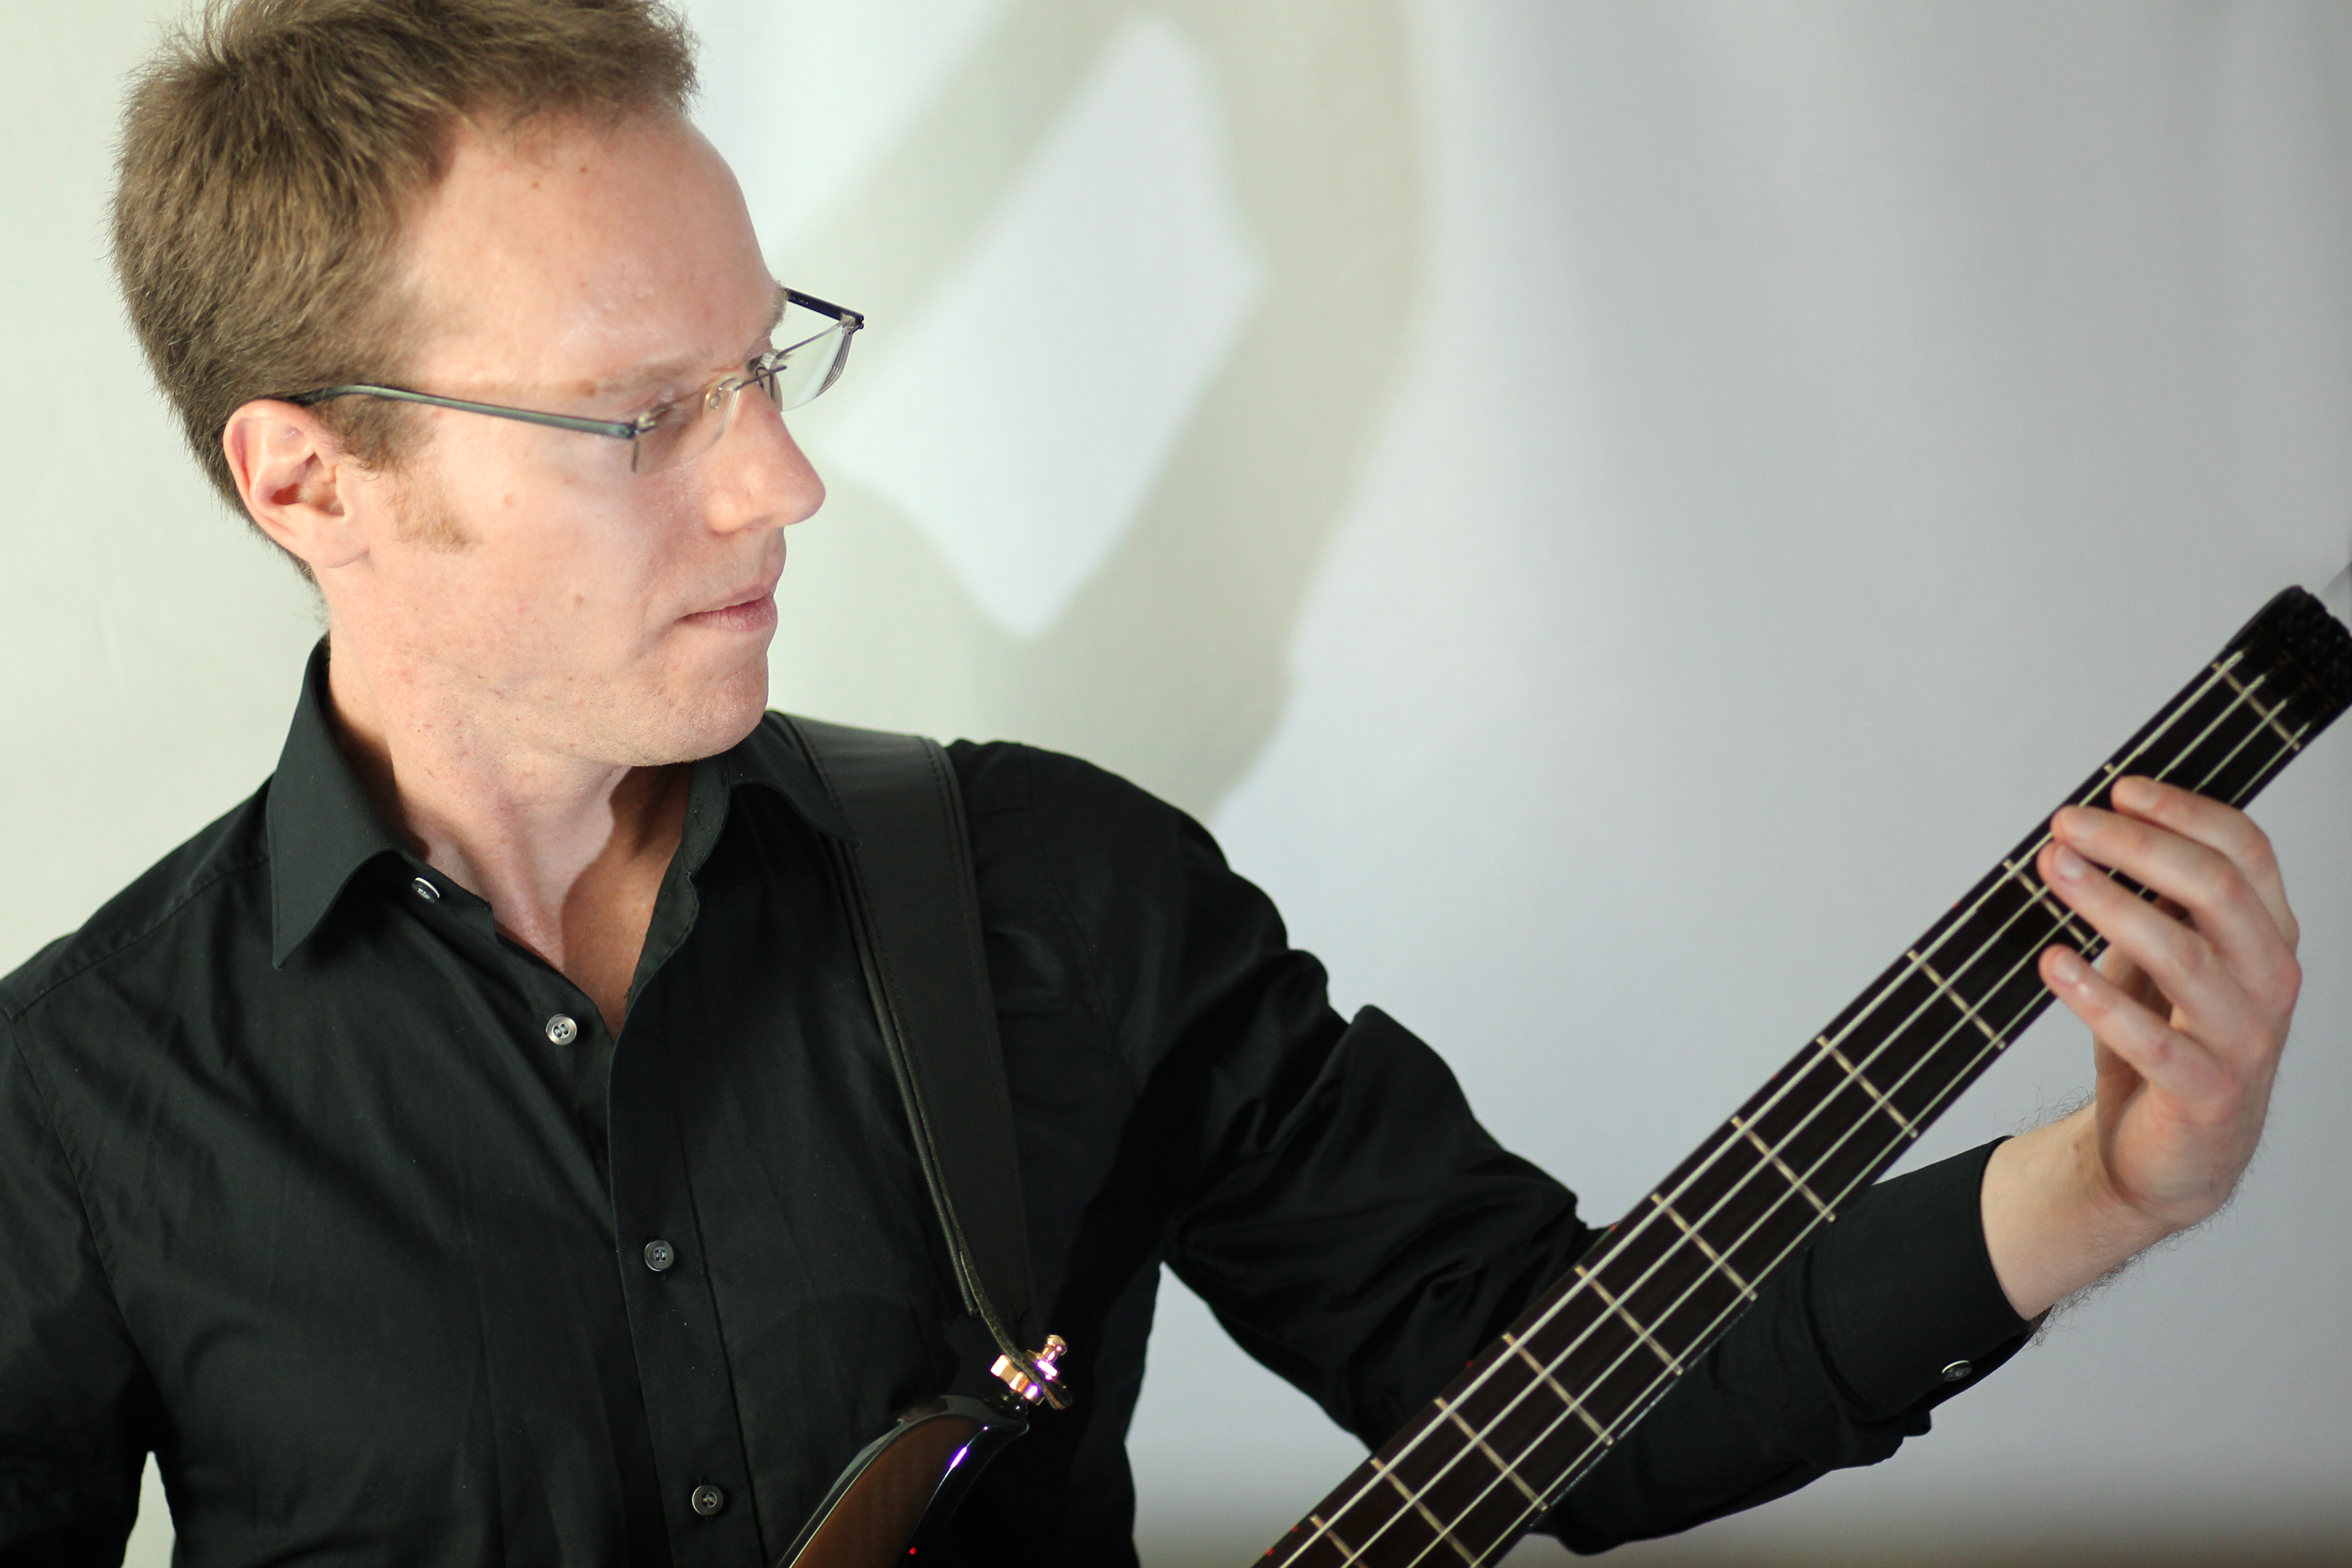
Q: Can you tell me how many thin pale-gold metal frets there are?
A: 12